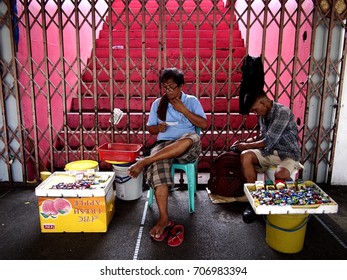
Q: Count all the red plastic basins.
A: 1